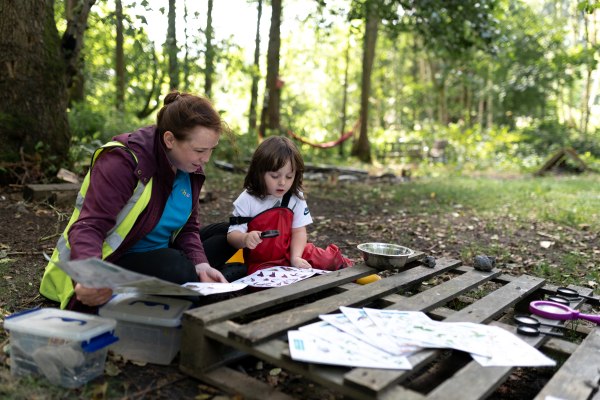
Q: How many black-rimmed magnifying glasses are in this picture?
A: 5